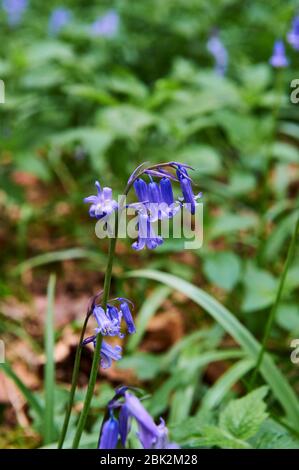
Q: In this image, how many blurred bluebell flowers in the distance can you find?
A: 6